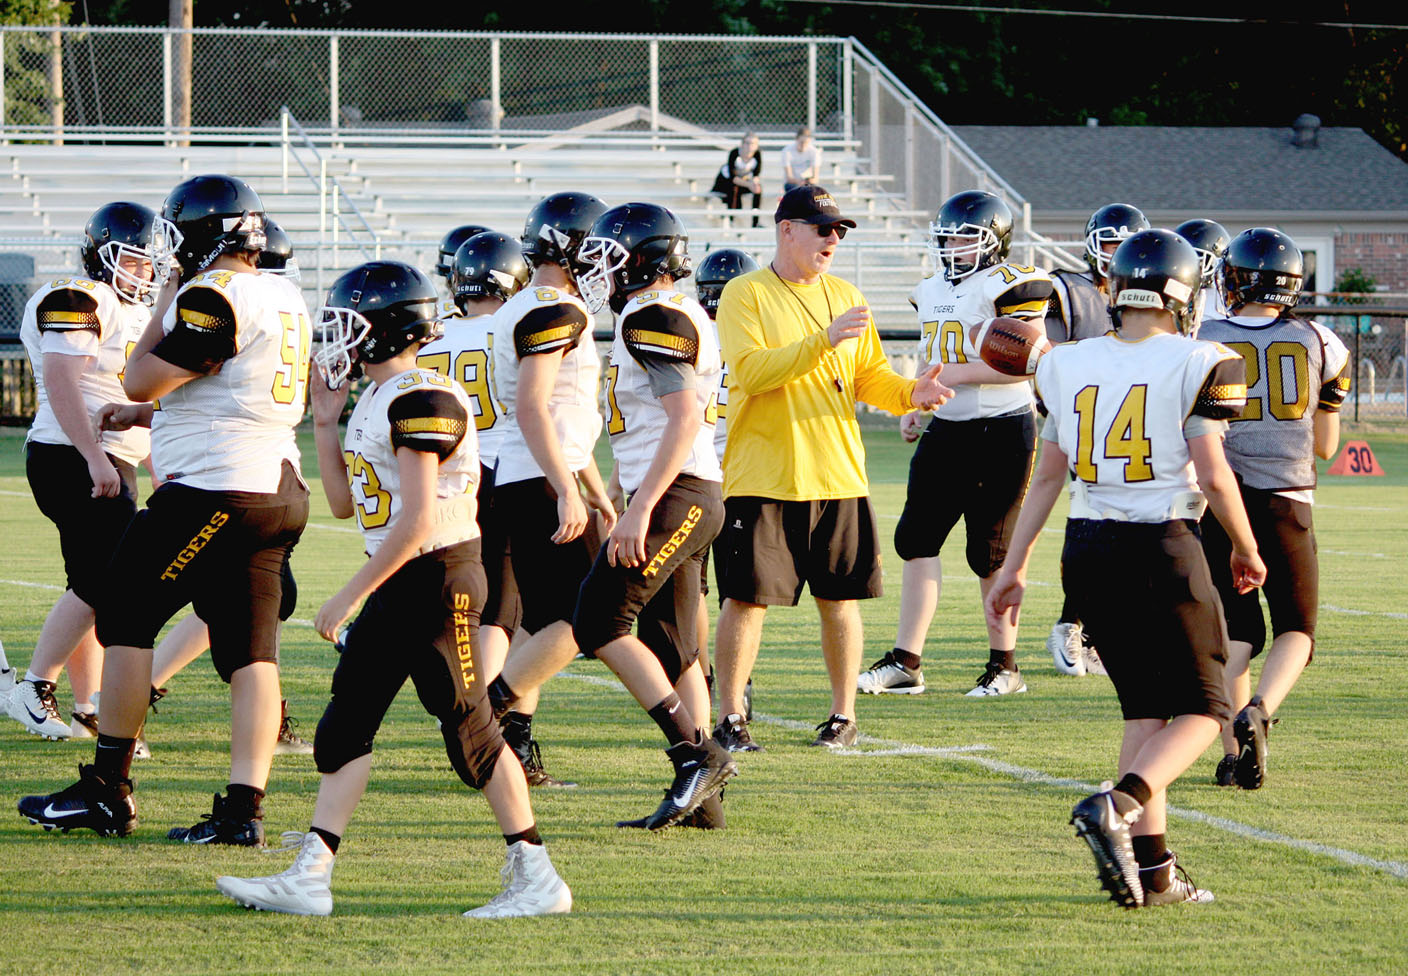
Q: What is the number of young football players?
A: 14